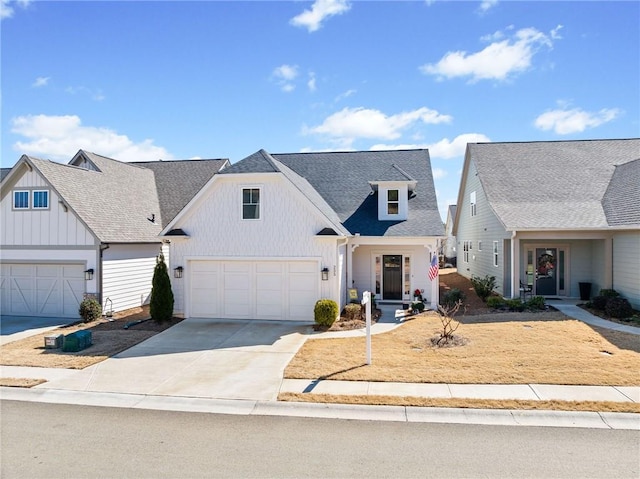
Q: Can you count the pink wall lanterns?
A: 0